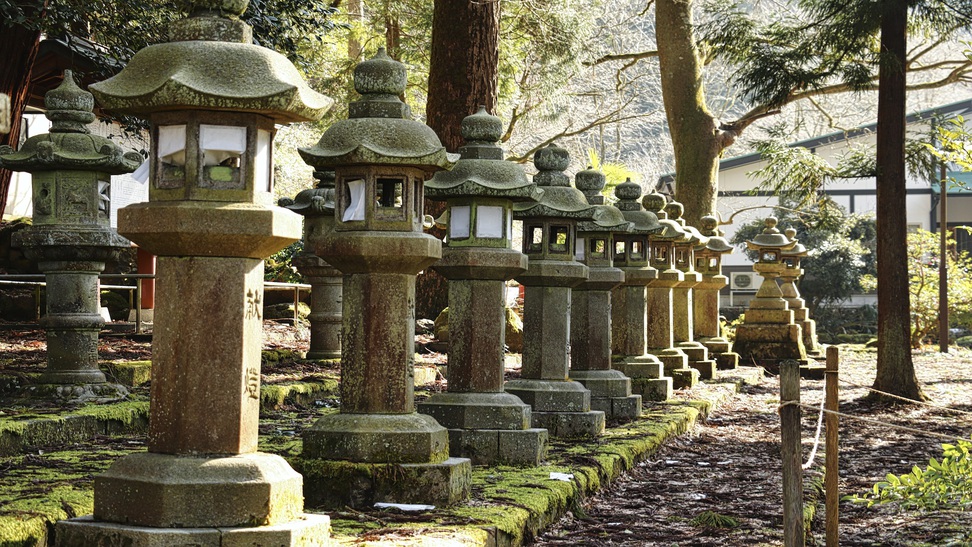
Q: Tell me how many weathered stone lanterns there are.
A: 13